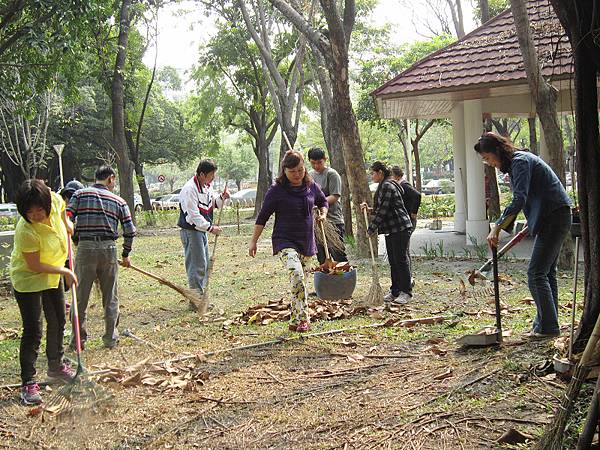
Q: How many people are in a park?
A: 9